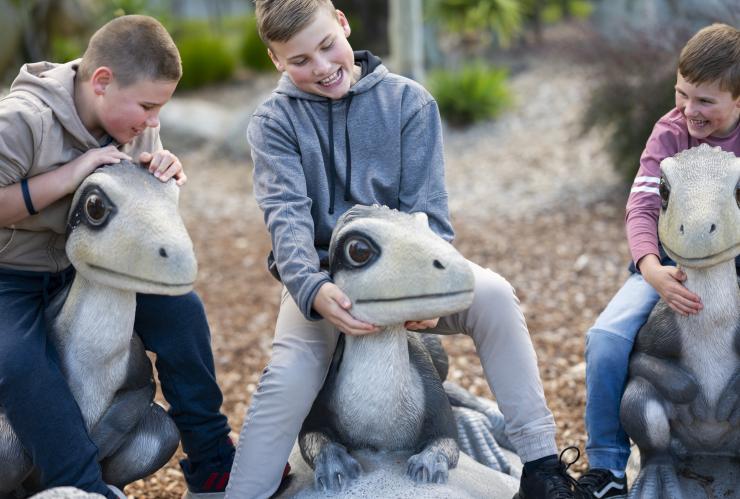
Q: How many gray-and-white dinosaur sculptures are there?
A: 3